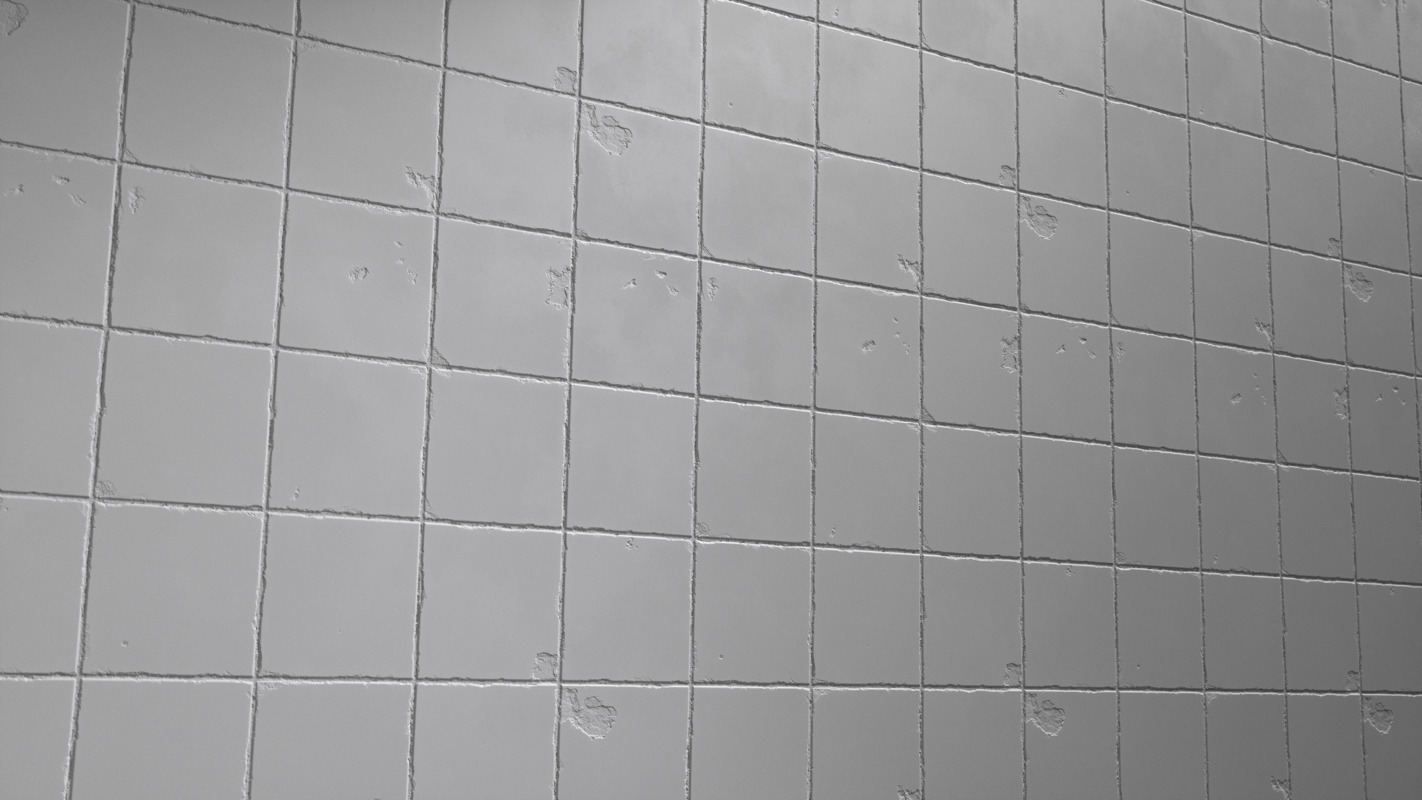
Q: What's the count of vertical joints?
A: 13